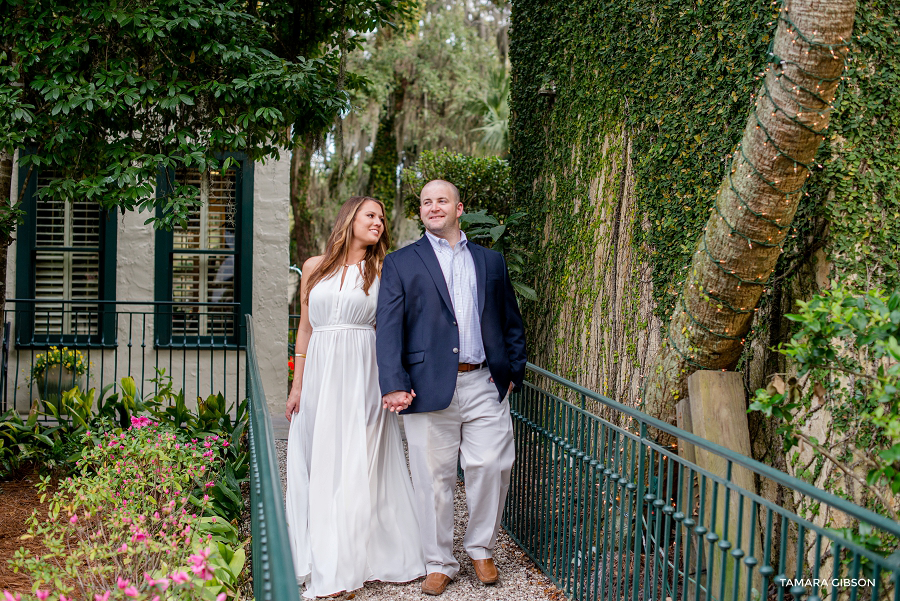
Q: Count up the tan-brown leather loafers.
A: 2